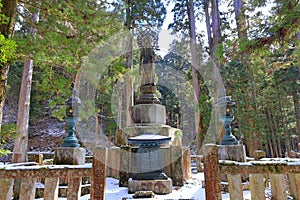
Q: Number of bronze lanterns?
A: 2